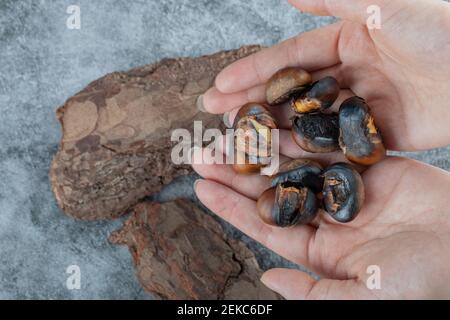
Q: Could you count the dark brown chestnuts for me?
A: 8